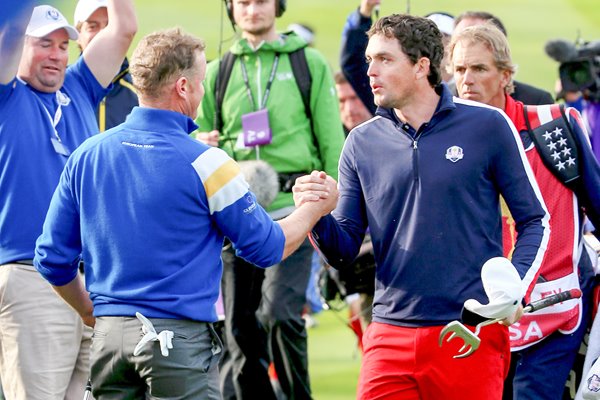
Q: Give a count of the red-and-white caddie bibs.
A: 1